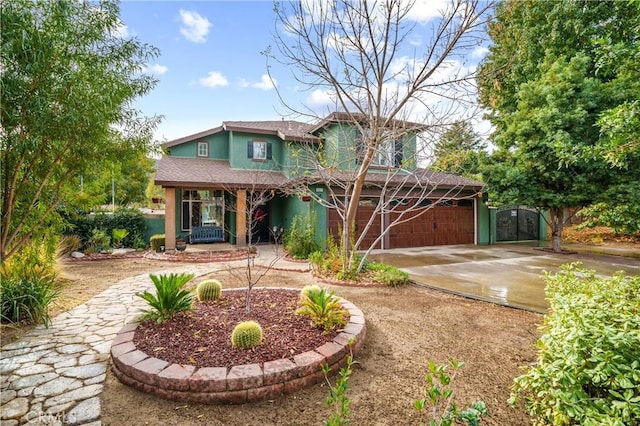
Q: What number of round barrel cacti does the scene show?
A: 3